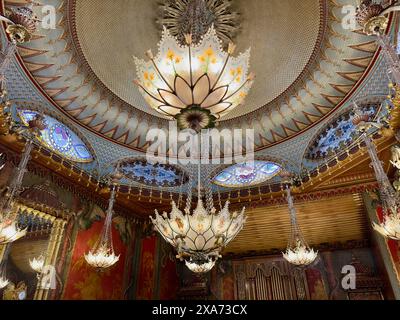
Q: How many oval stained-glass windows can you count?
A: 4